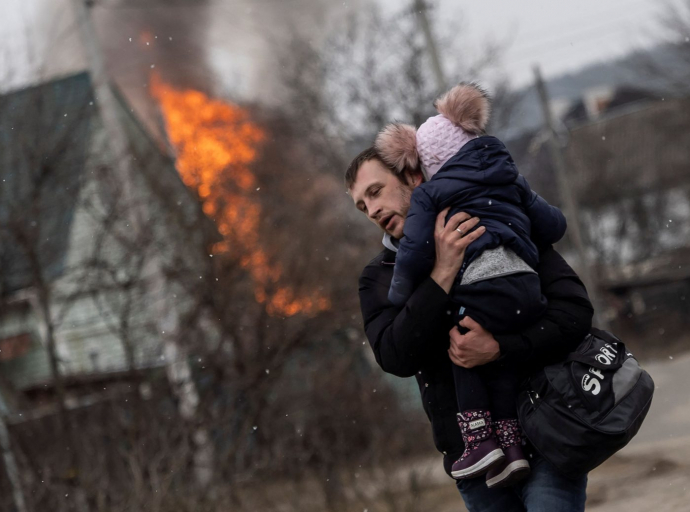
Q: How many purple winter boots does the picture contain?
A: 2